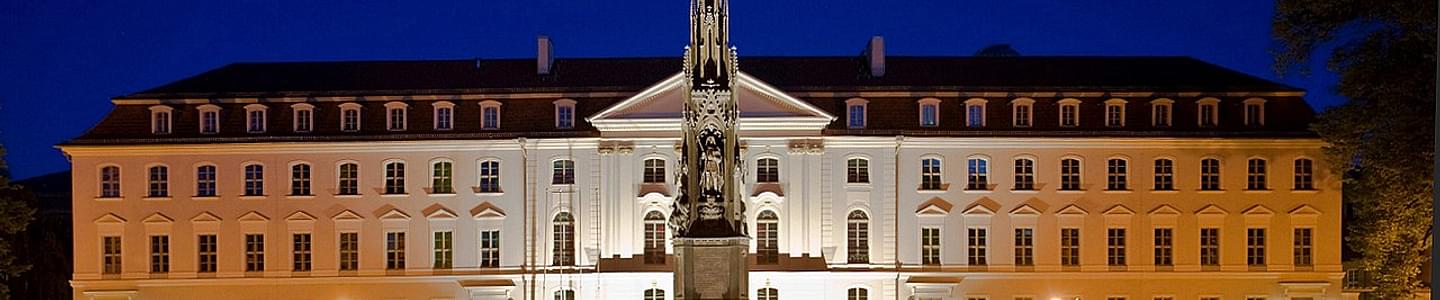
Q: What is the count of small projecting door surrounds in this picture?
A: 4